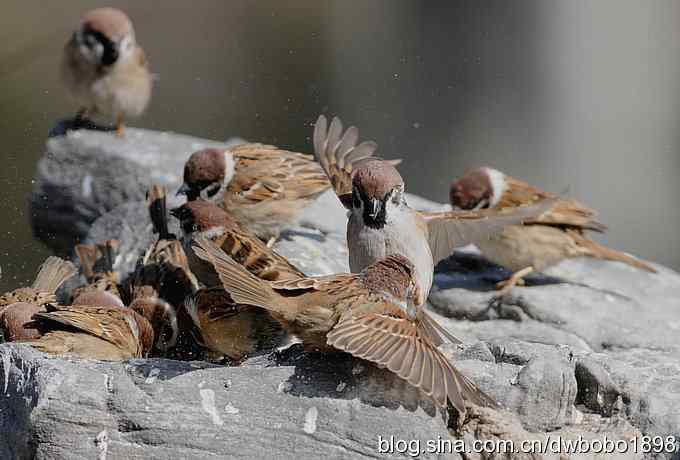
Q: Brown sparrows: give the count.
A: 11